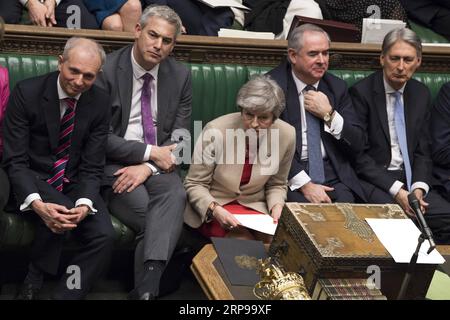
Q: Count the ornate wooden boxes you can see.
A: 1